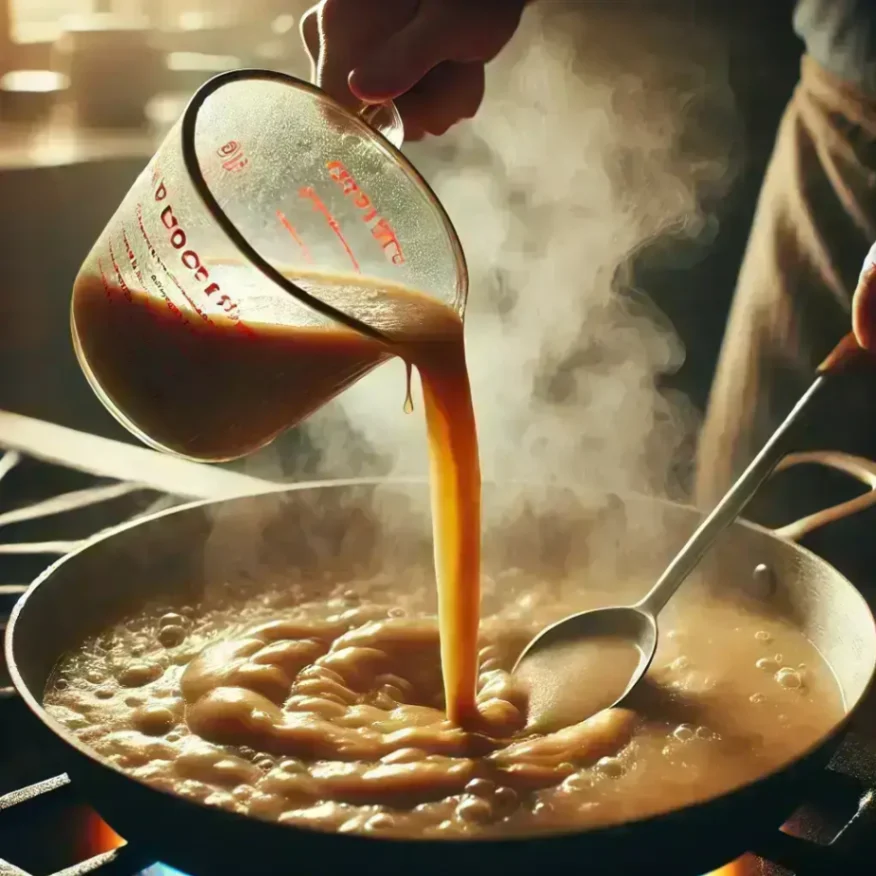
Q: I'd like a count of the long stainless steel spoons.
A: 1